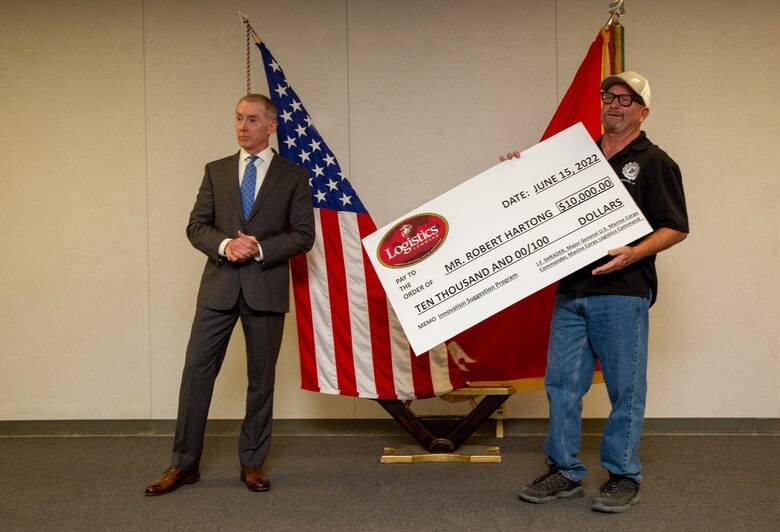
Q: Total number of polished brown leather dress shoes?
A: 2